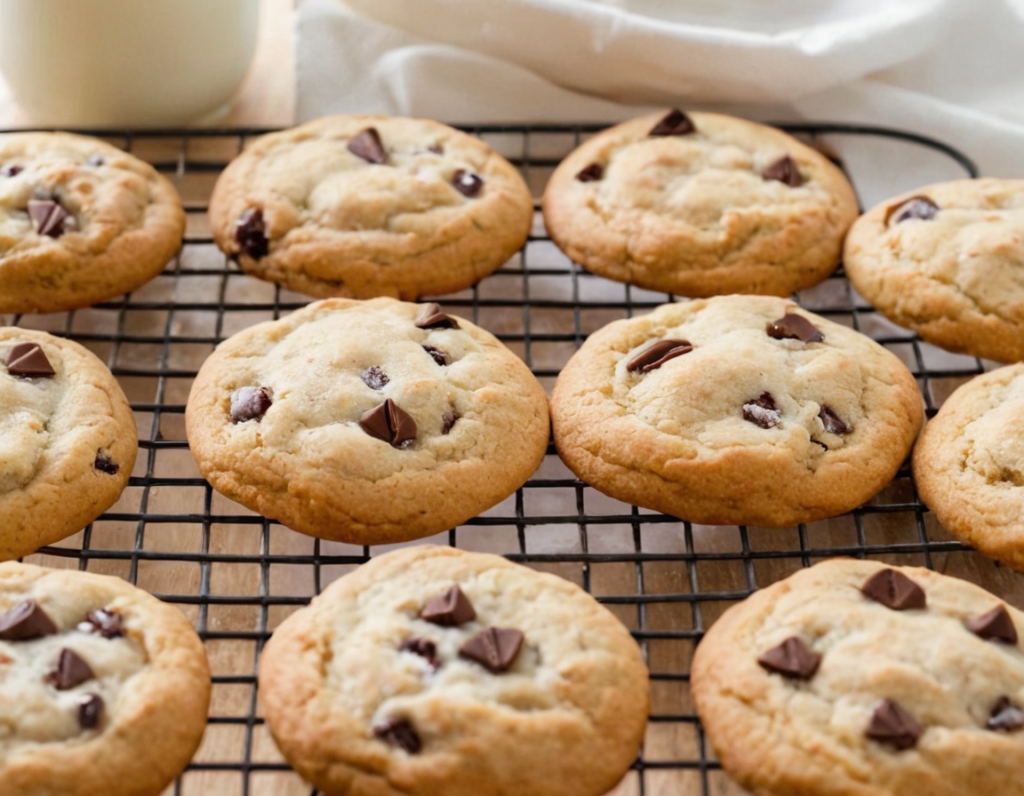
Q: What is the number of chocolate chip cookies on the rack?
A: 11